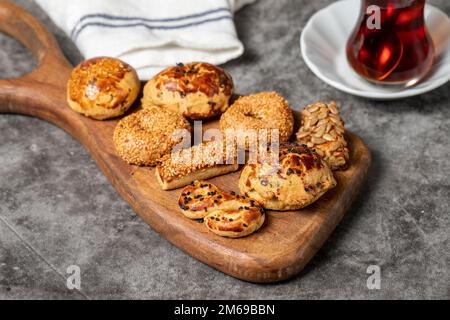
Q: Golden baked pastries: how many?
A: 8